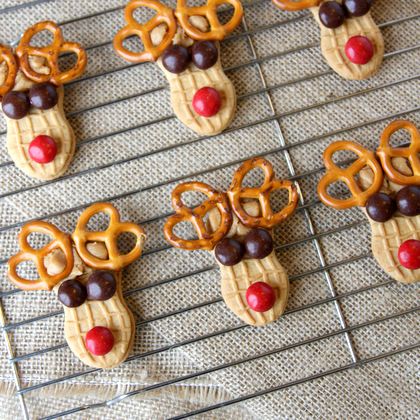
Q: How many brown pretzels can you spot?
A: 11